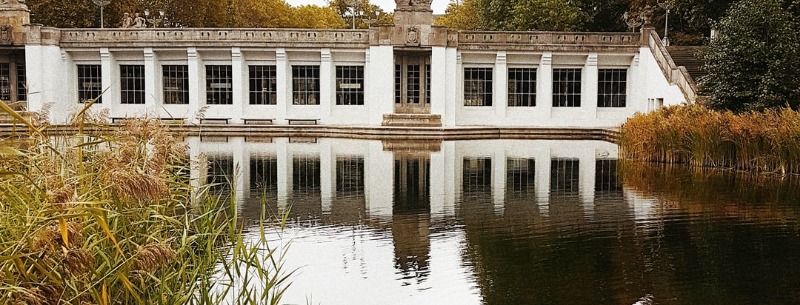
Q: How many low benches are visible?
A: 5